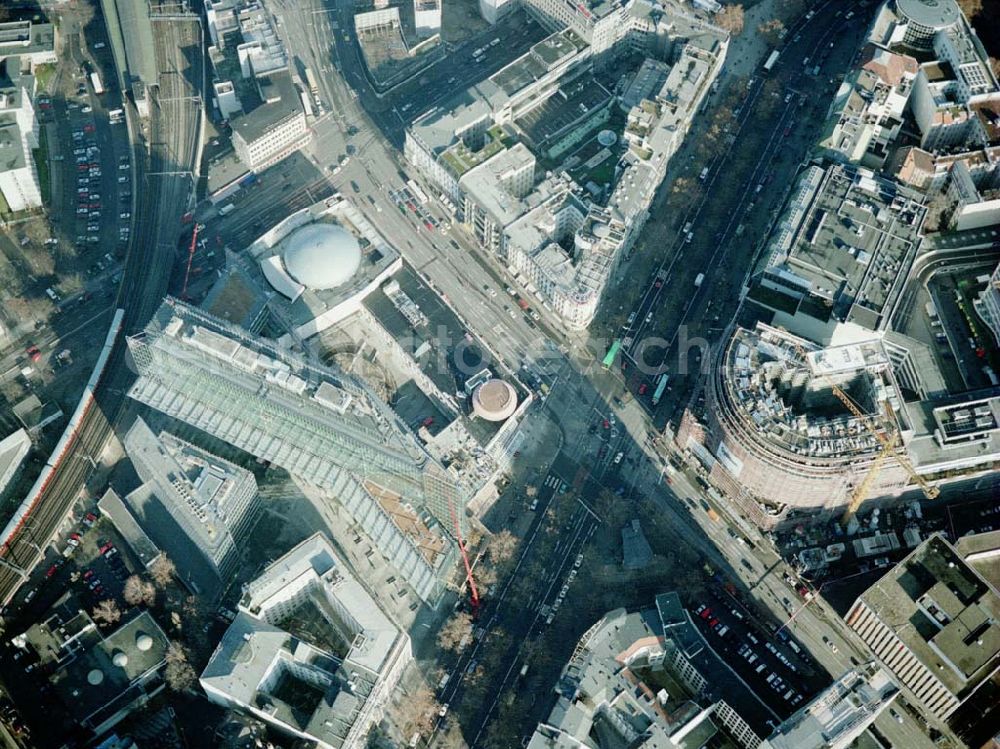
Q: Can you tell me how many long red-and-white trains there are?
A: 1